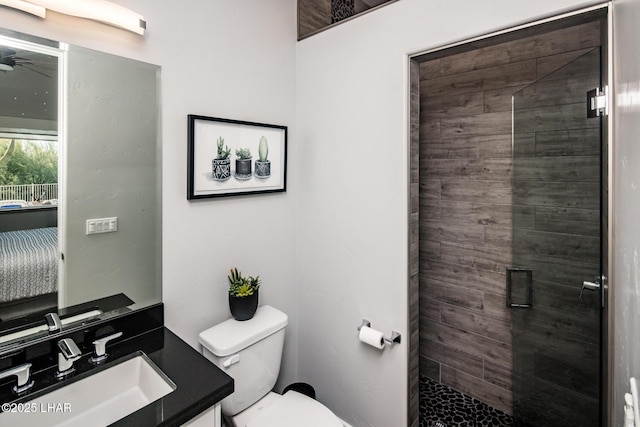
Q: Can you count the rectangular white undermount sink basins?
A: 1